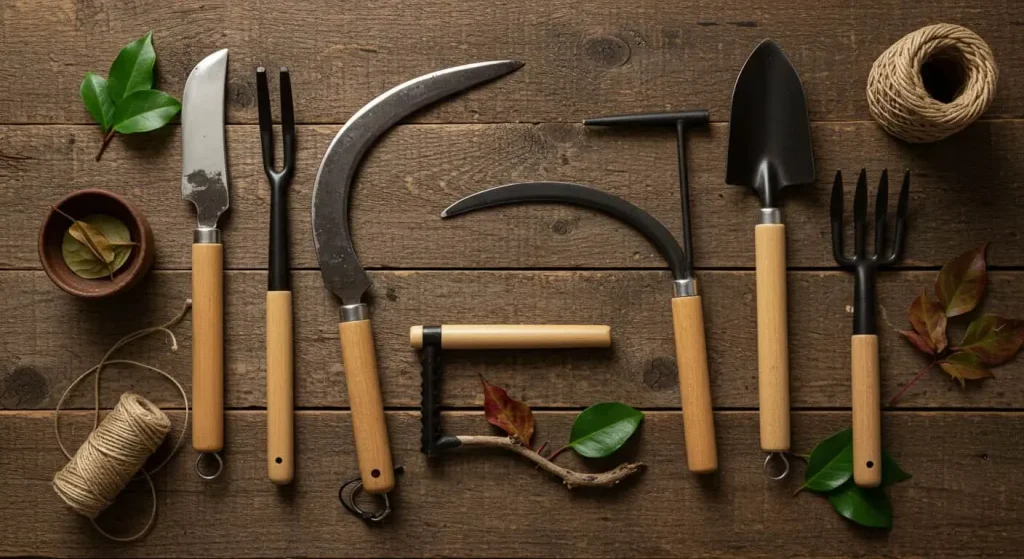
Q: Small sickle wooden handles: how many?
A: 1